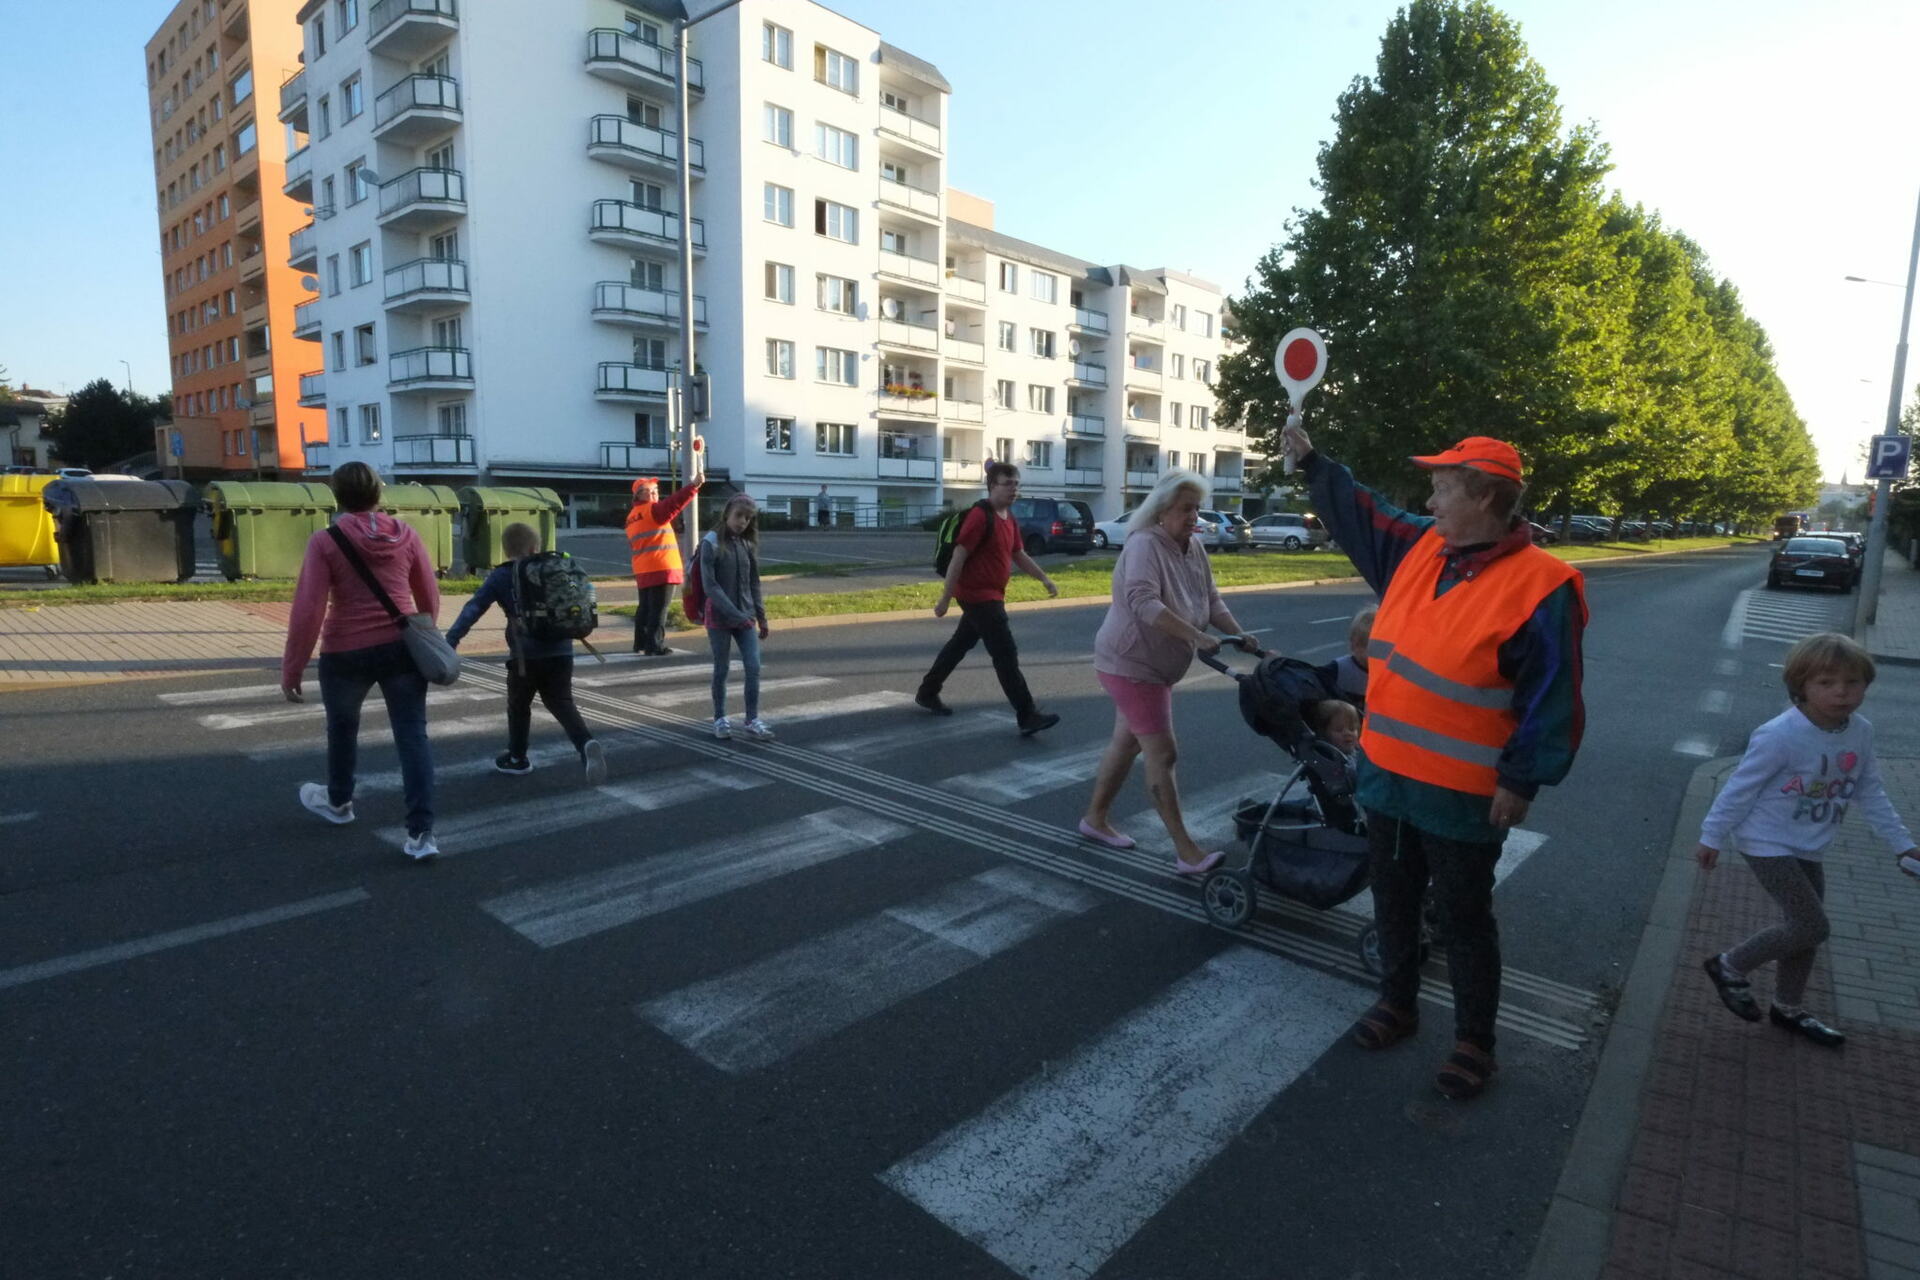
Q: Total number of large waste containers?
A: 5